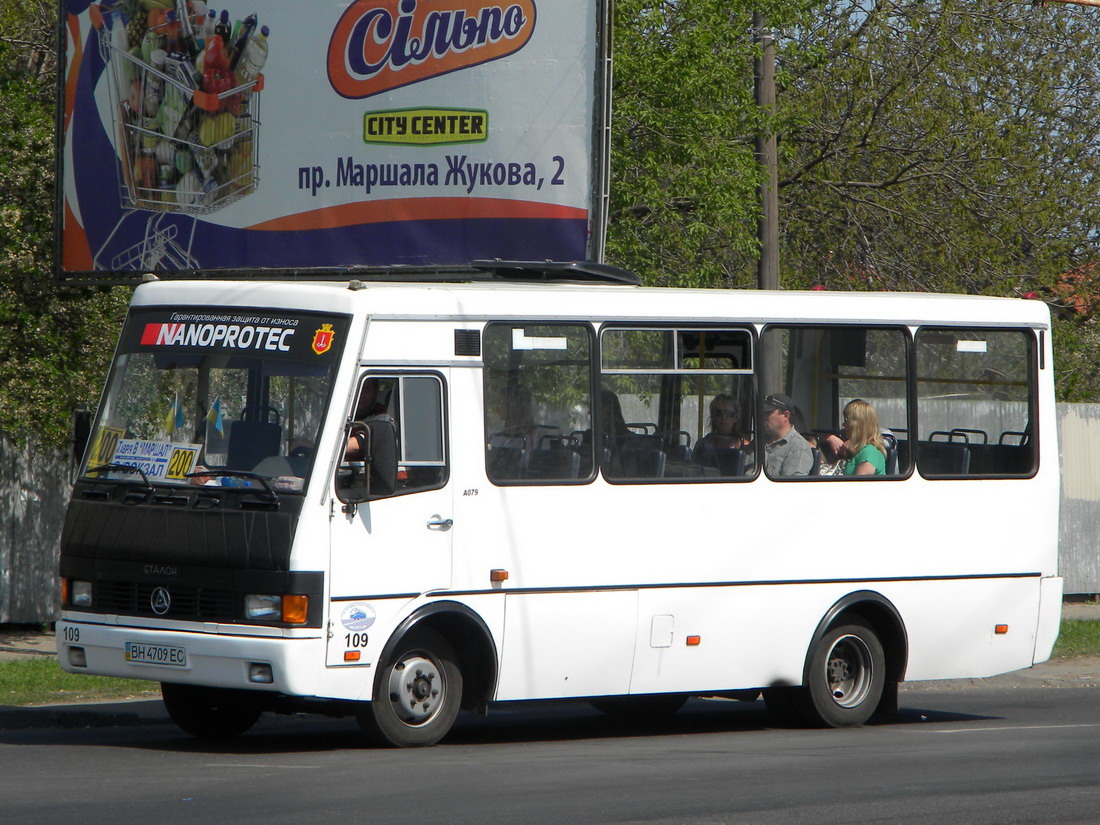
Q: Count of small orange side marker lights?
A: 4